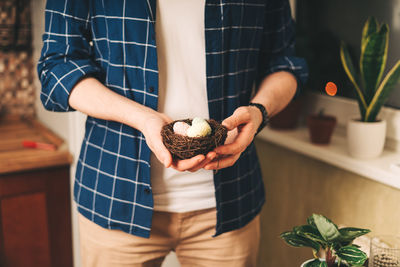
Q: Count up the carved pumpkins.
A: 0